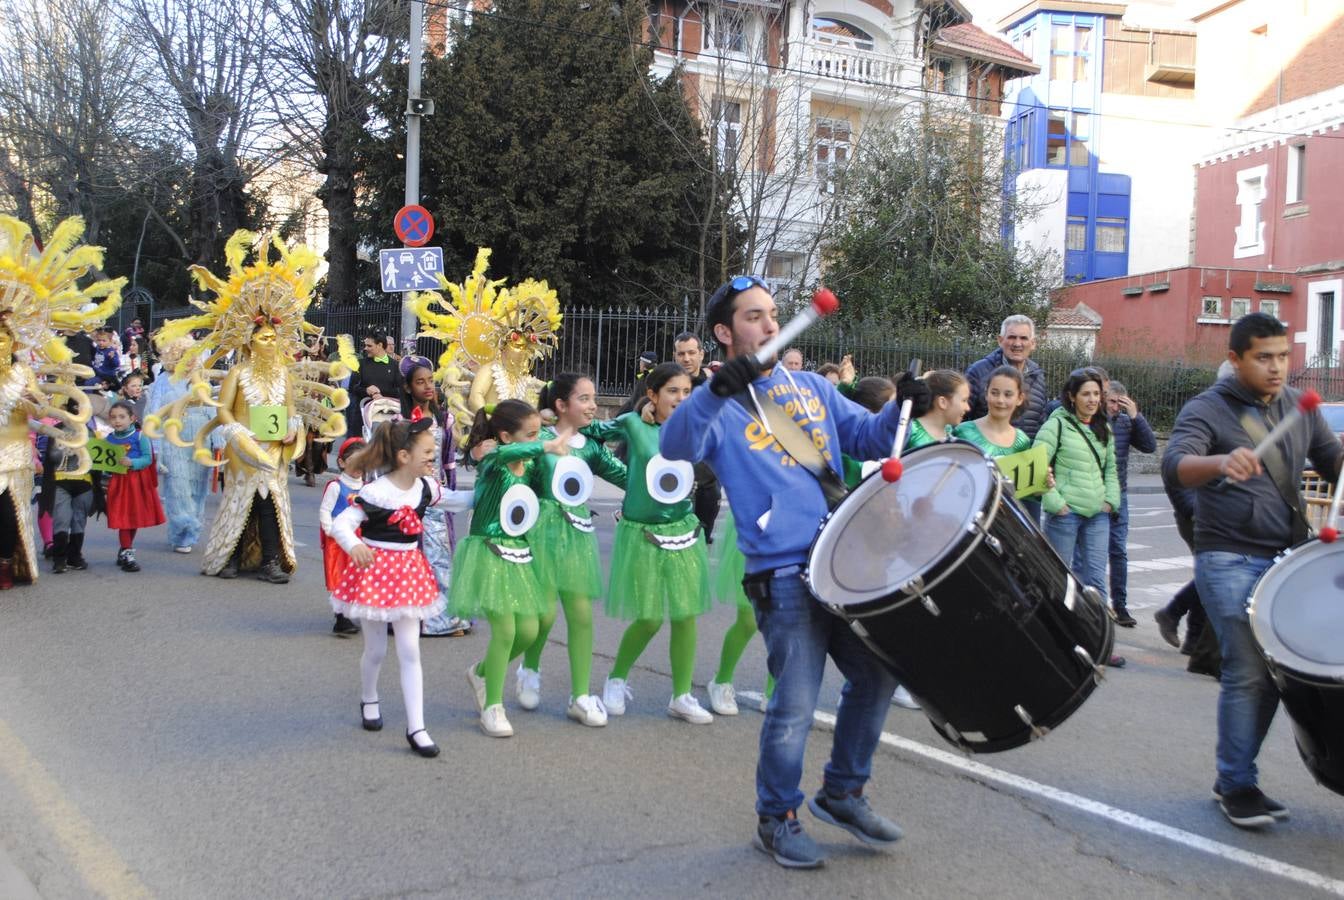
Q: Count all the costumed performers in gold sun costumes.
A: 3